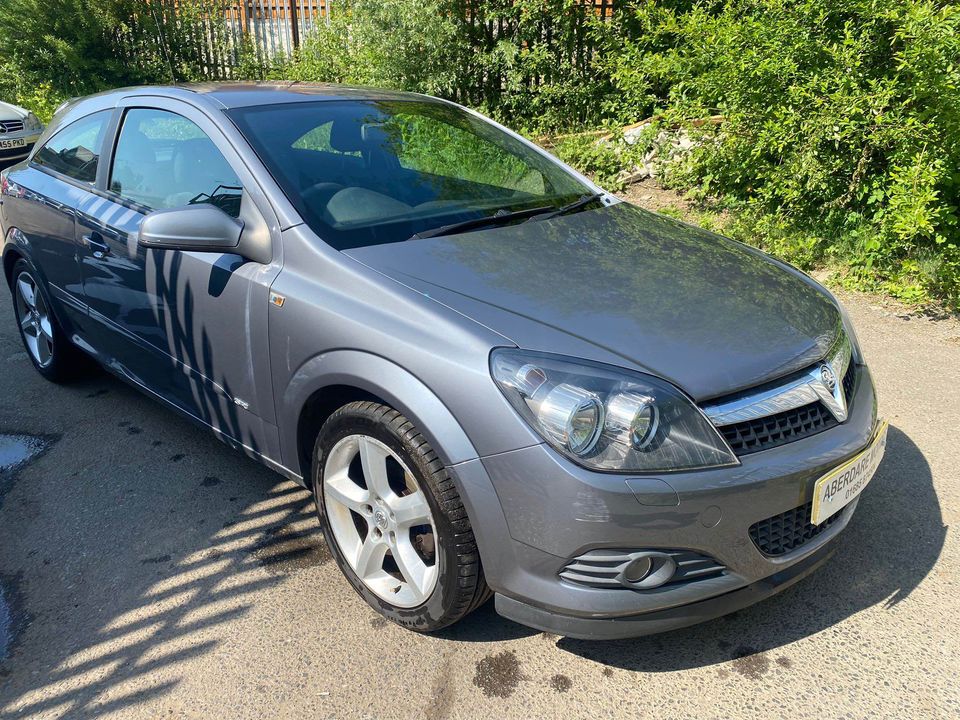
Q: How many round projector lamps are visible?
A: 2